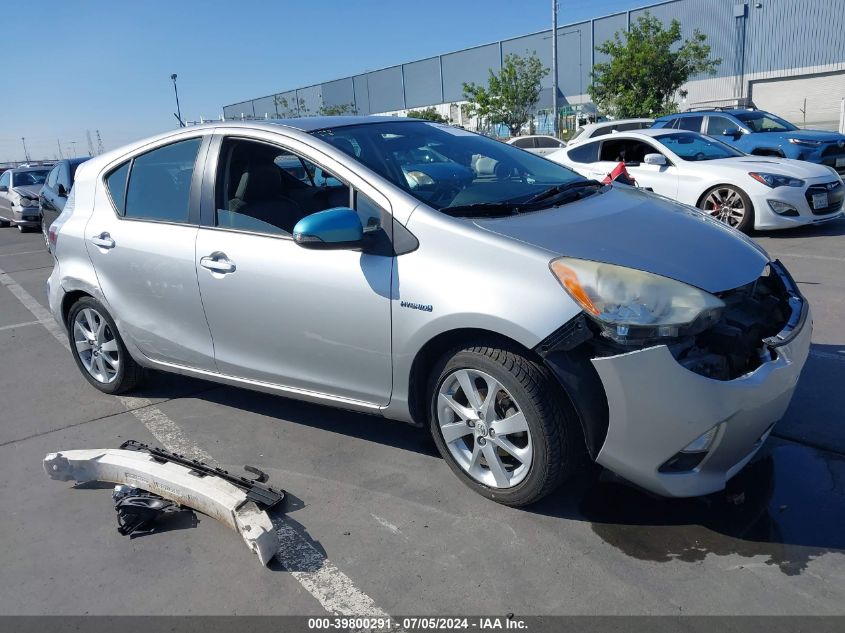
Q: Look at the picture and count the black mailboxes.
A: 0